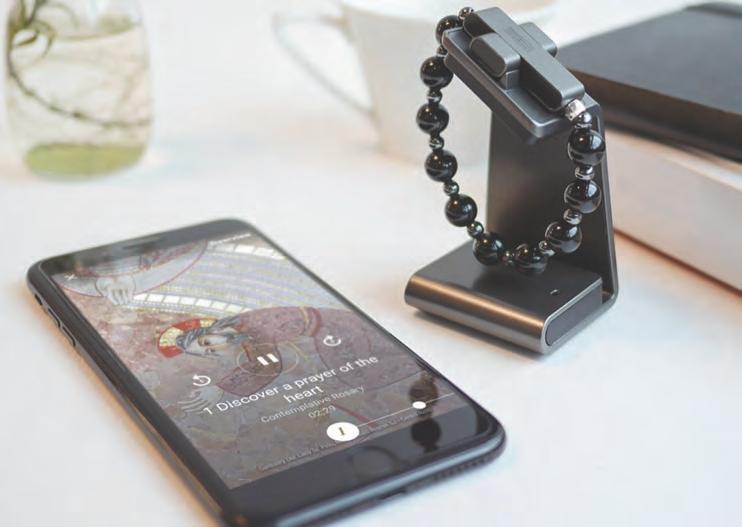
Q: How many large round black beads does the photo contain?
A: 10